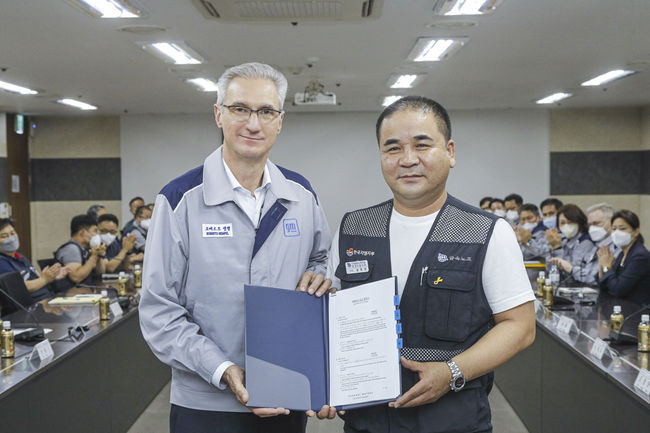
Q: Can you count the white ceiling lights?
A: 11